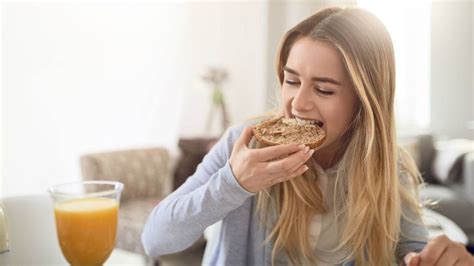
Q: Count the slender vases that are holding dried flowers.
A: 1